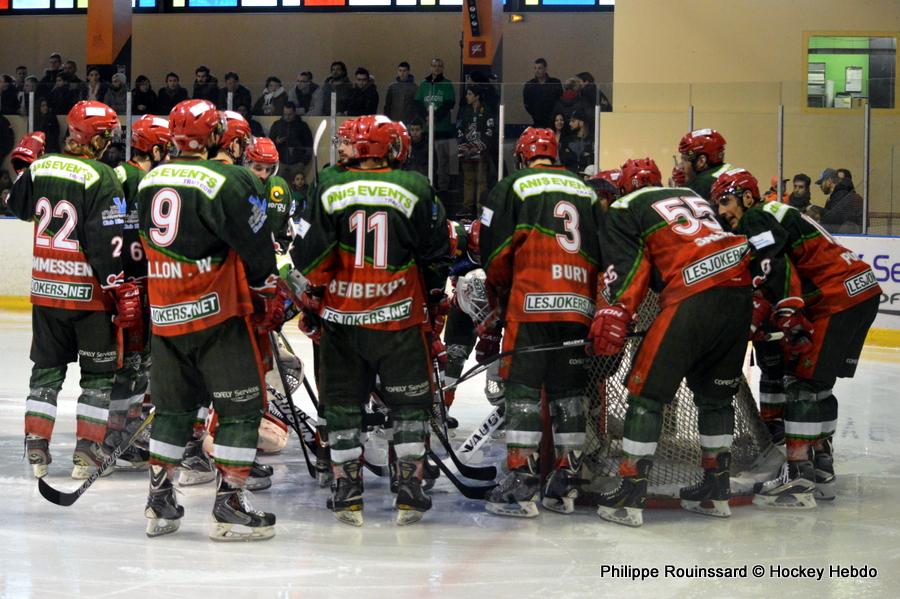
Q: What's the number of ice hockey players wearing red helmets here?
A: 13